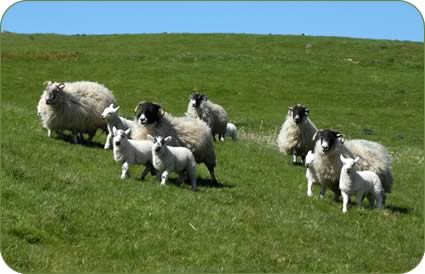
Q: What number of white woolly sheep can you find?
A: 11